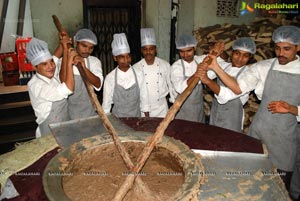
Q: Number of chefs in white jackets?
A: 7